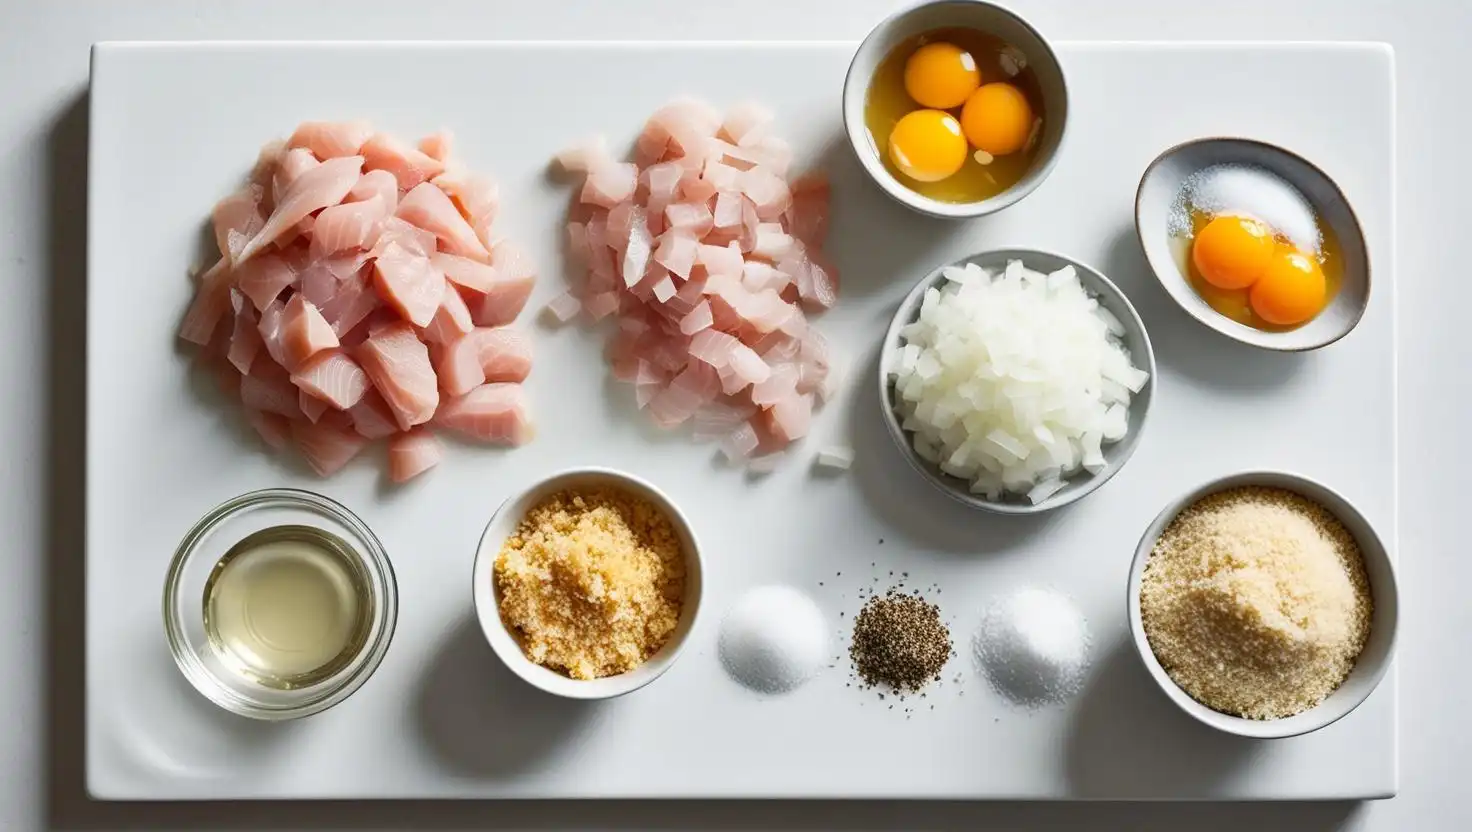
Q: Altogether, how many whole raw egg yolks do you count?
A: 5